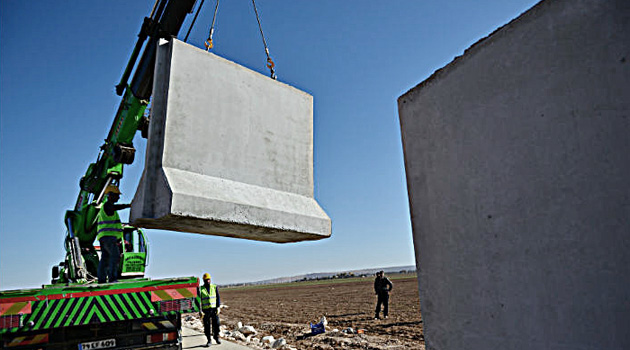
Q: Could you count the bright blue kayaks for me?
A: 0